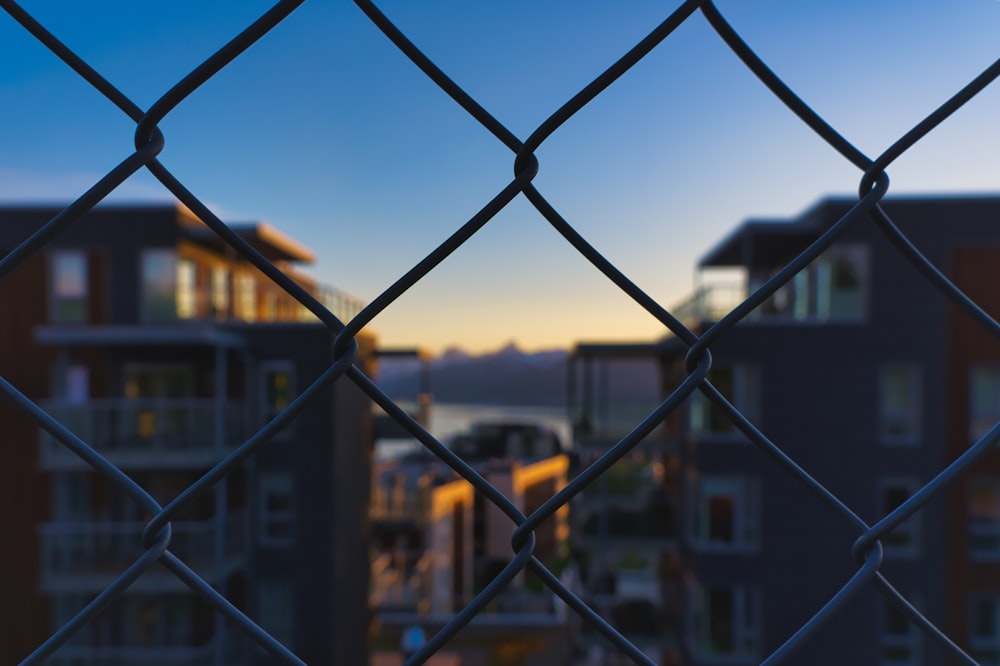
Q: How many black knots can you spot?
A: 8